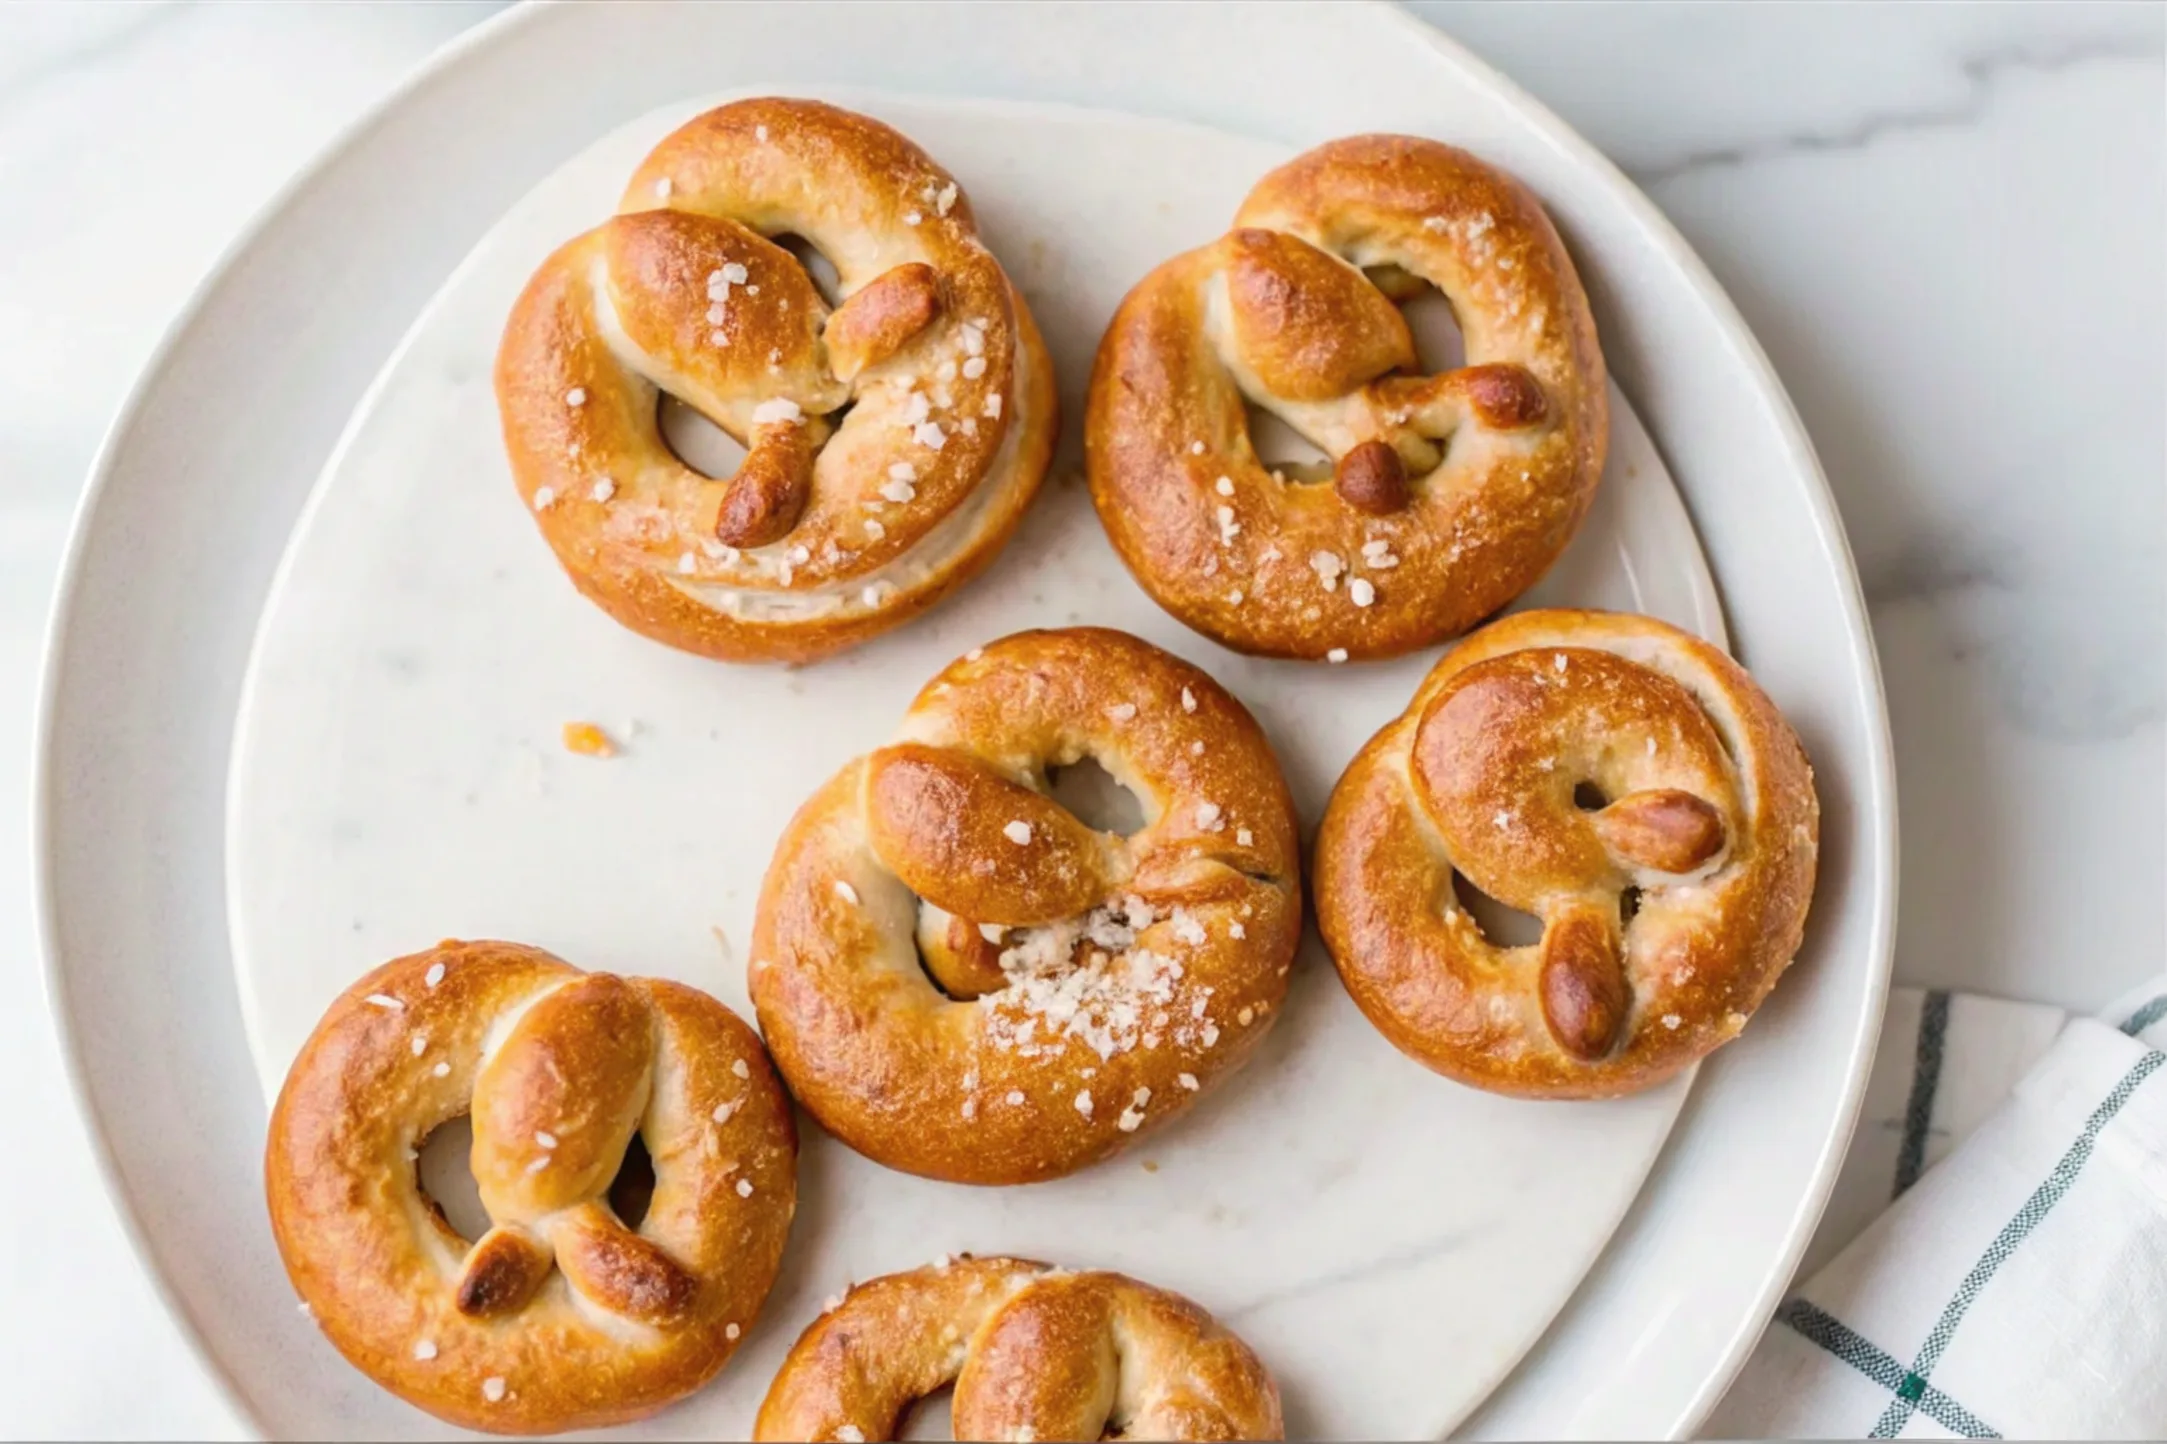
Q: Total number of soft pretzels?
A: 6